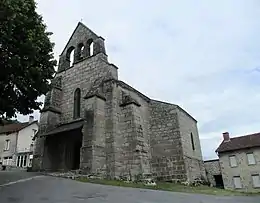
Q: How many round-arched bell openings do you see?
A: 3